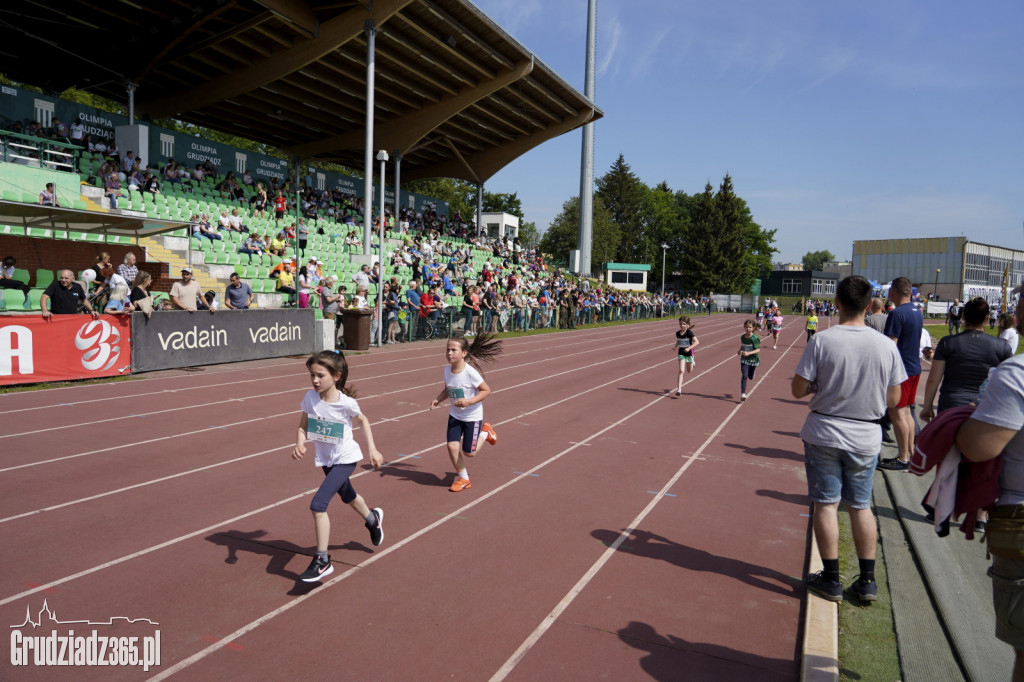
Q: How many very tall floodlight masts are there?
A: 1